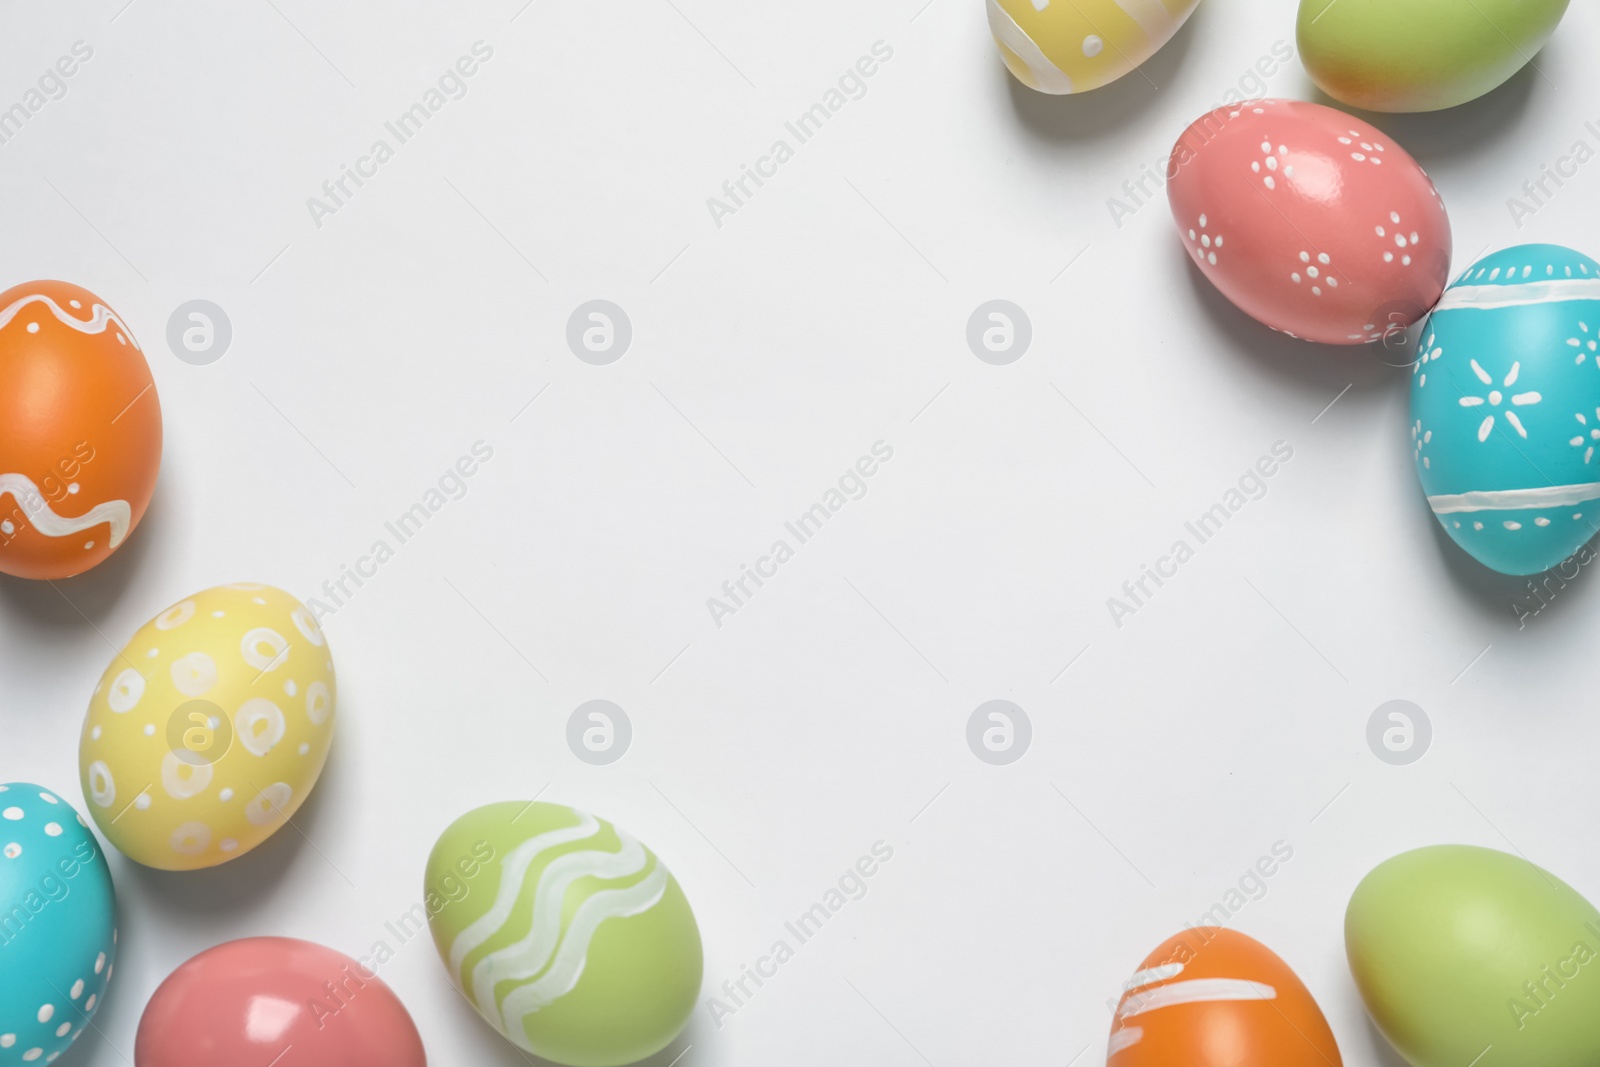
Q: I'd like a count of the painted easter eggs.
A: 11